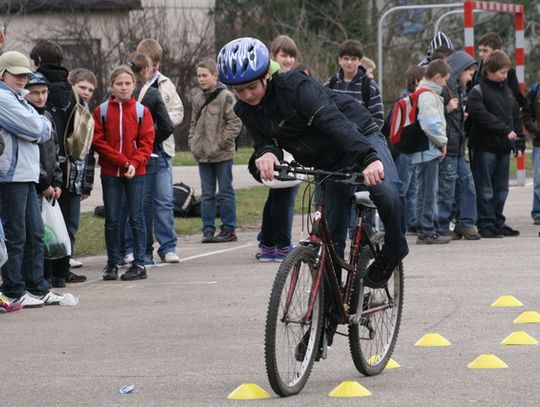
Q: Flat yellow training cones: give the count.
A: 8